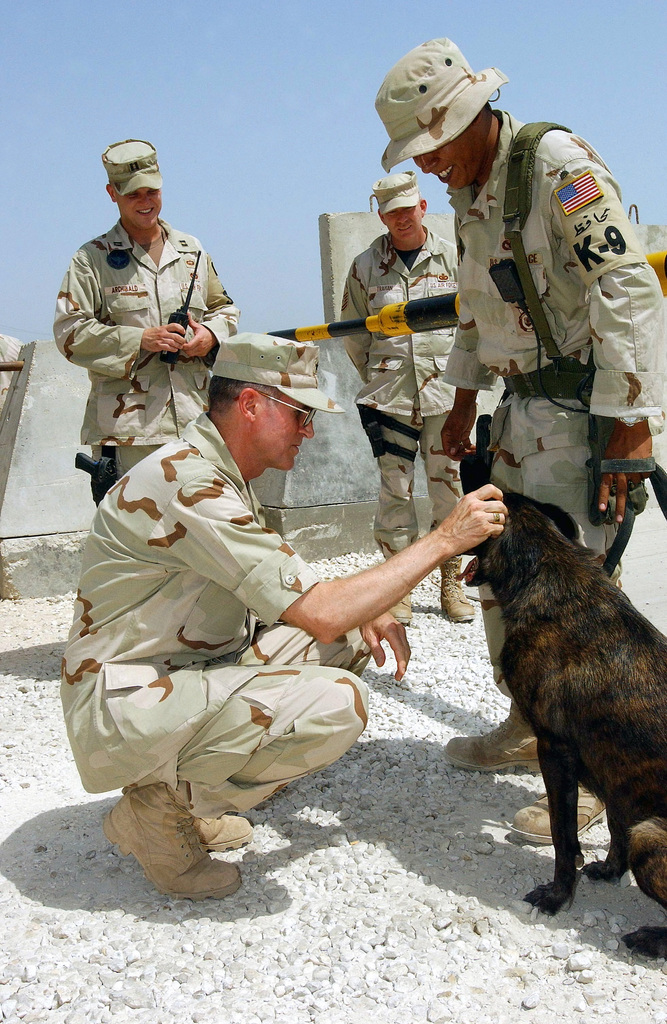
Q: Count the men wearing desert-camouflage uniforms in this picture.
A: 4